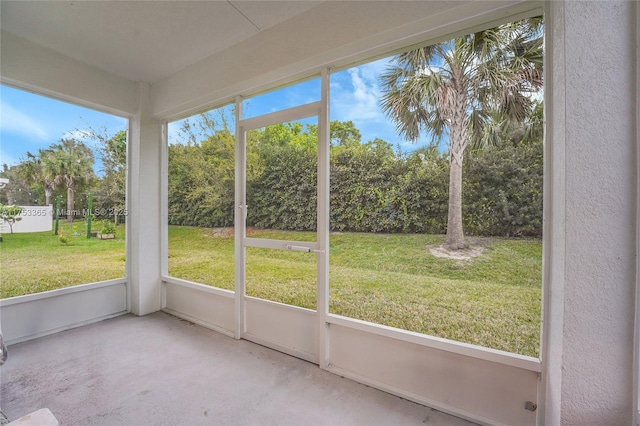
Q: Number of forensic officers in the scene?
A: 0